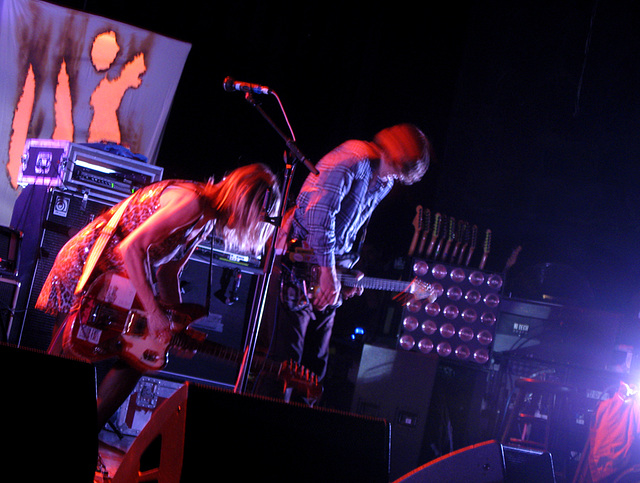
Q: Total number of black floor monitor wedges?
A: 3